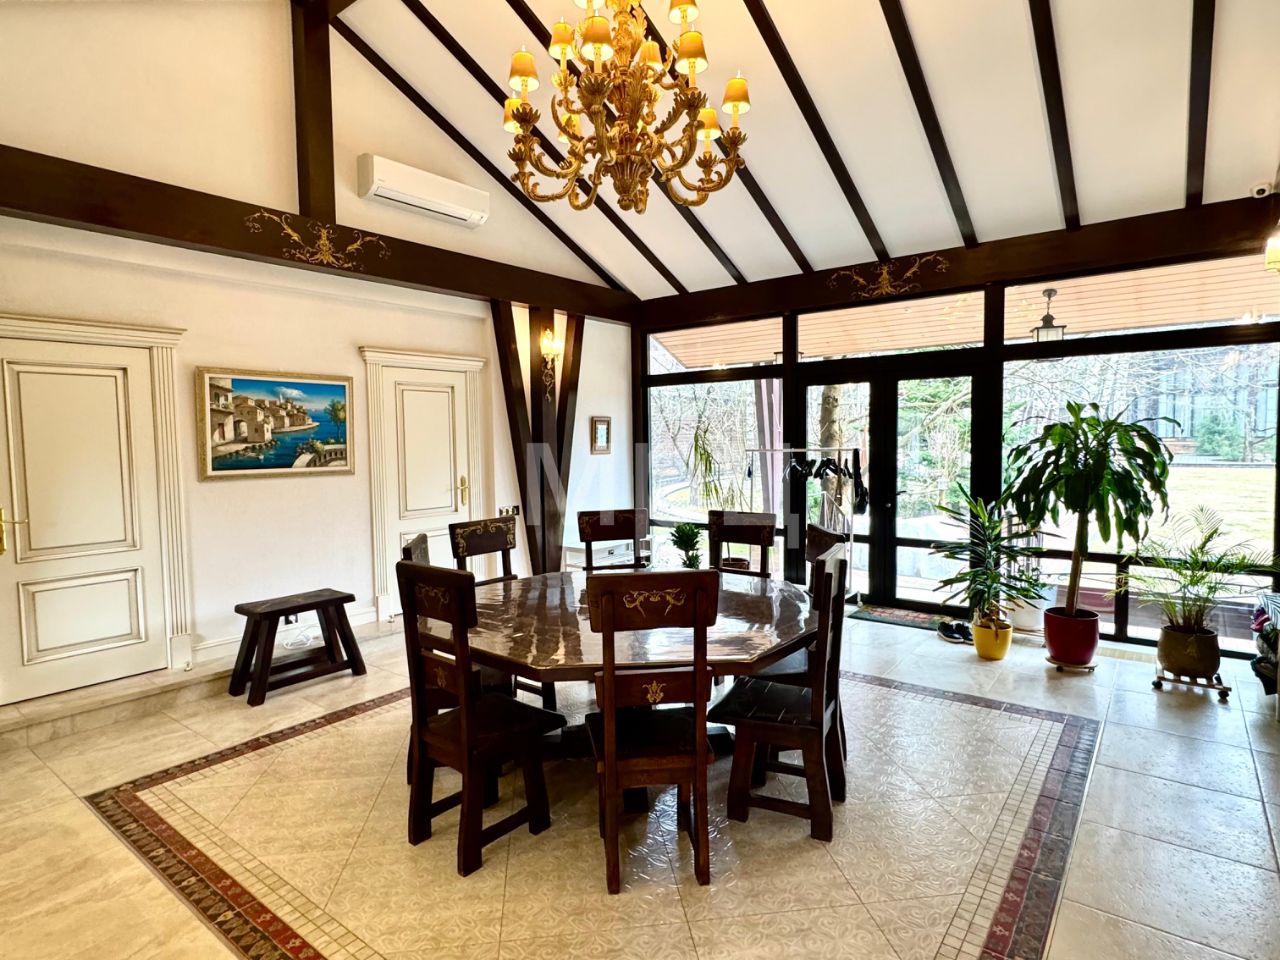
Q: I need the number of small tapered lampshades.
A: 11